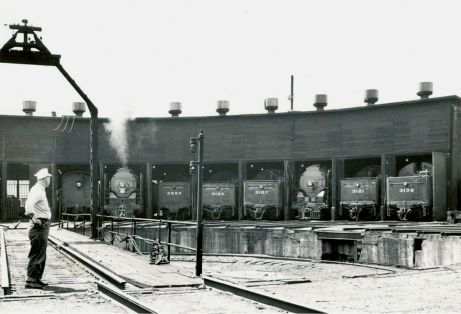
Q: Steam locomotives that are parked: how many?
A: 8